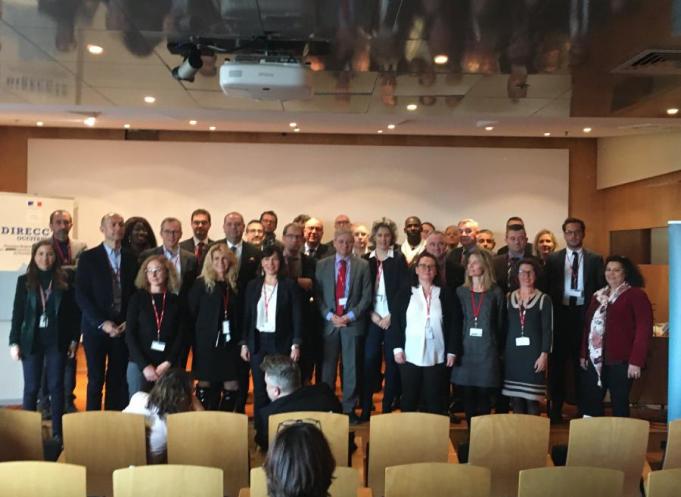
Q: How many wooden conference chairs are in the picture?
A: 14